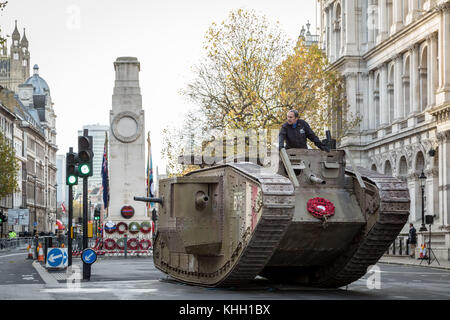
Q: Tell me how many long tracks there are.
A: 2